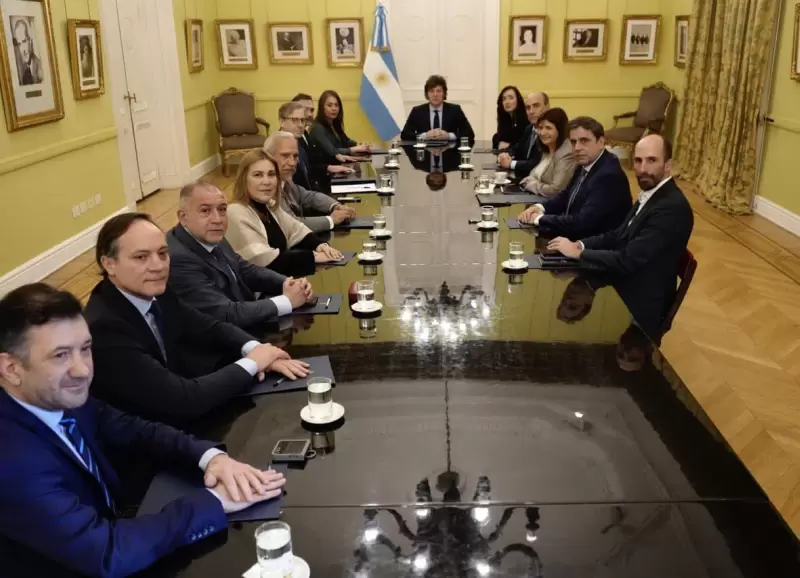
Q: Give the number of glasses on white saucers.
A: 14